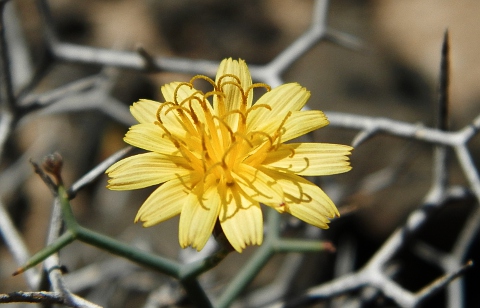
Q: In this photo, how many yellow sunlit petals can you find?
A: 13